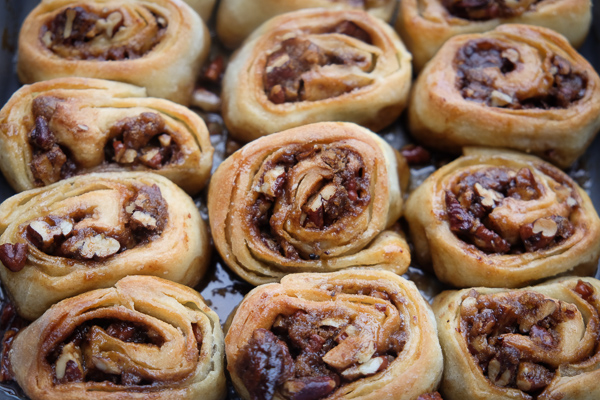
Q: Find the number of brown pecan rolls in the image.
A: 13